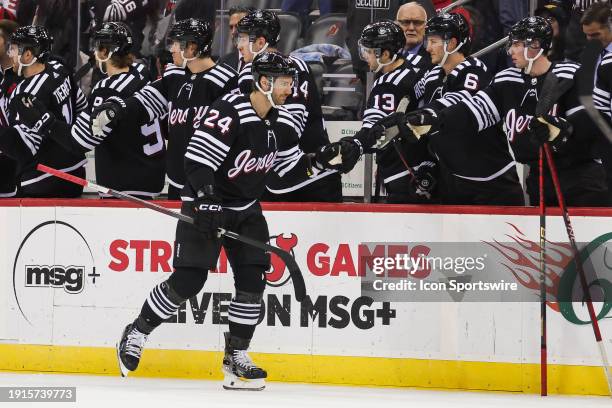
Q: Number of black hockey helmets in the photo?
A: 8